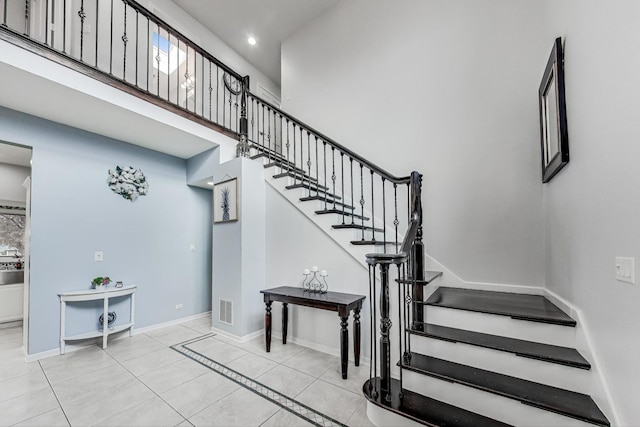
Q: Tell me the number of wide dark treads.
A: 4